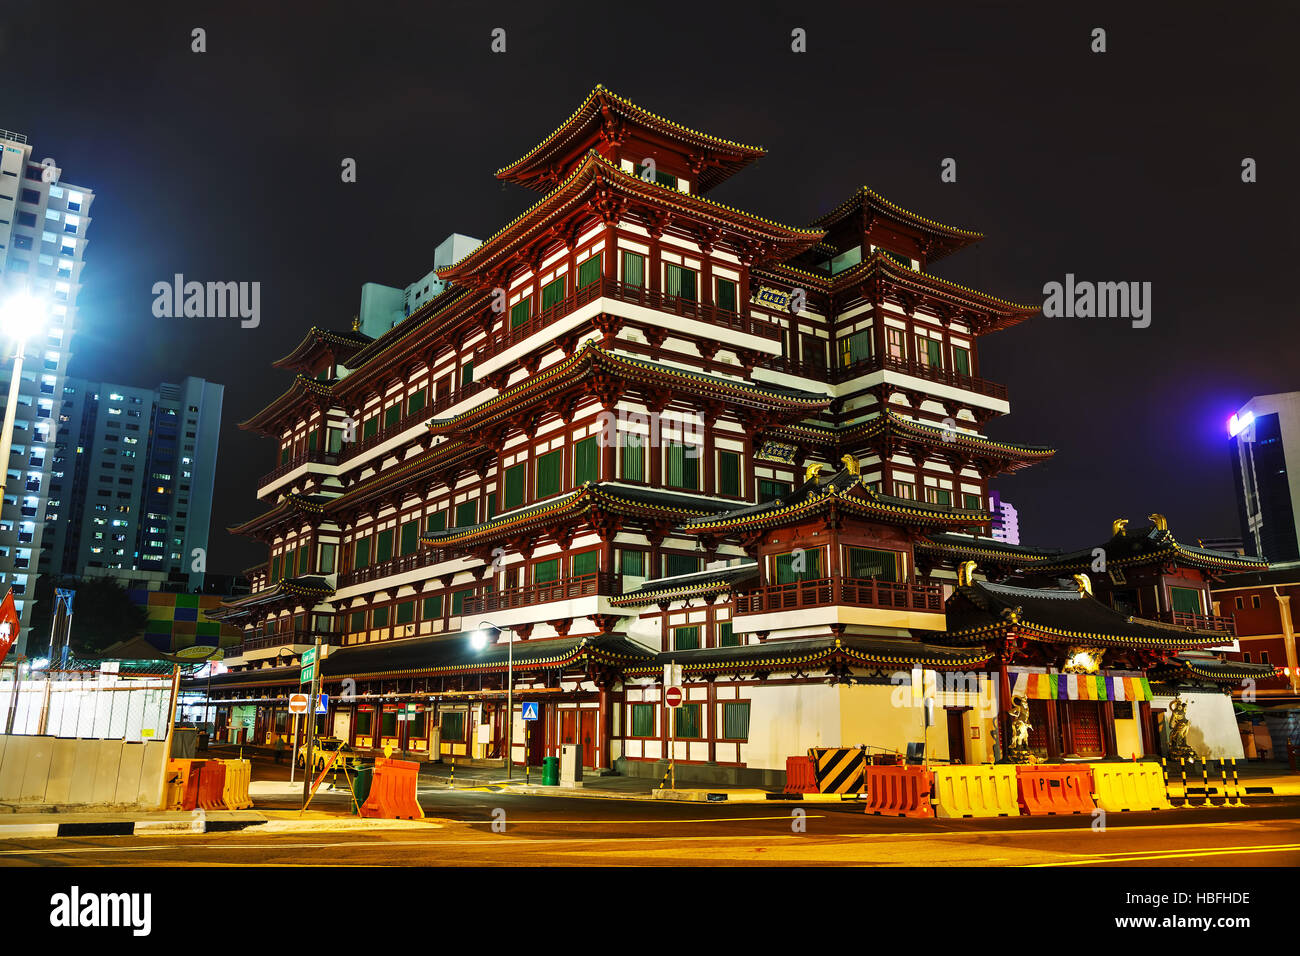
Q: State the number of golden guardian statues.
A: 2